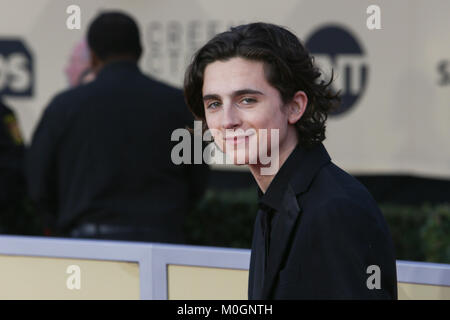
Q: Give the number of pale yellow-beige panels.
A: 3